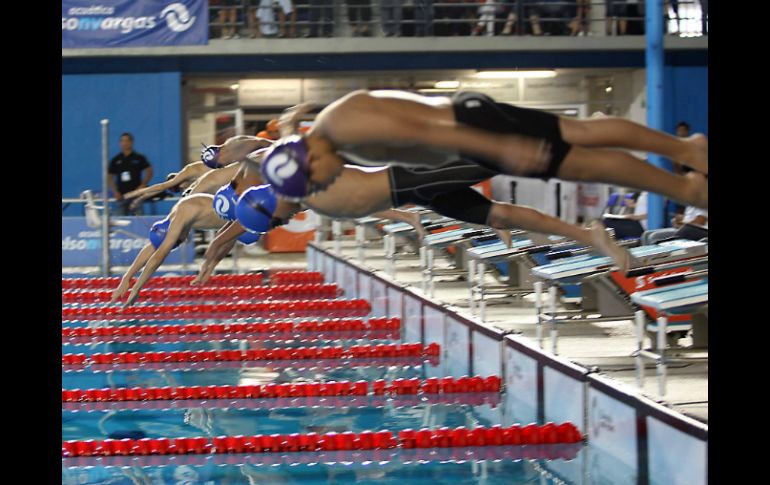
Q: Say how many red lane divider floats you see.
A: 7